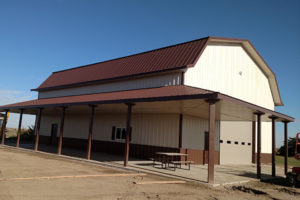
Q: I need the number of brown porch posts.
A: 10